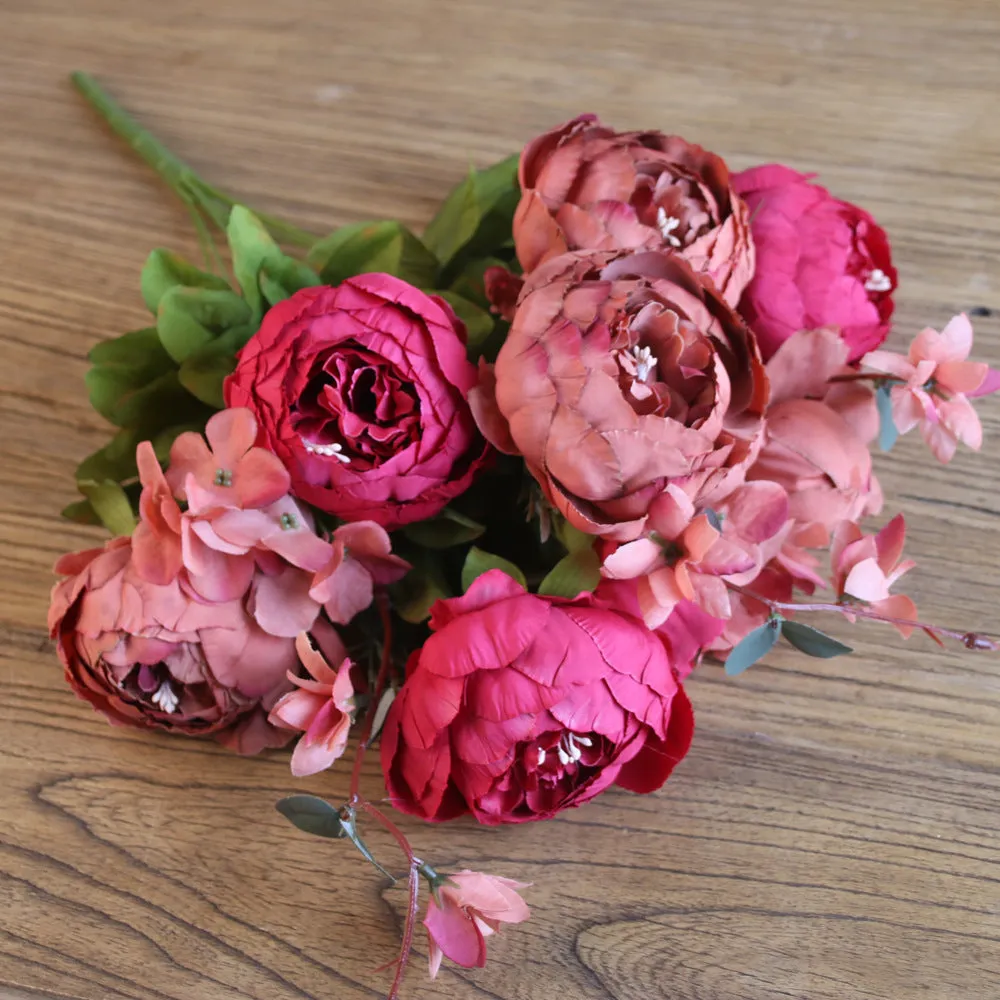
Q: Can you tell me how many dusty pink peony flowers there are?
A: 3